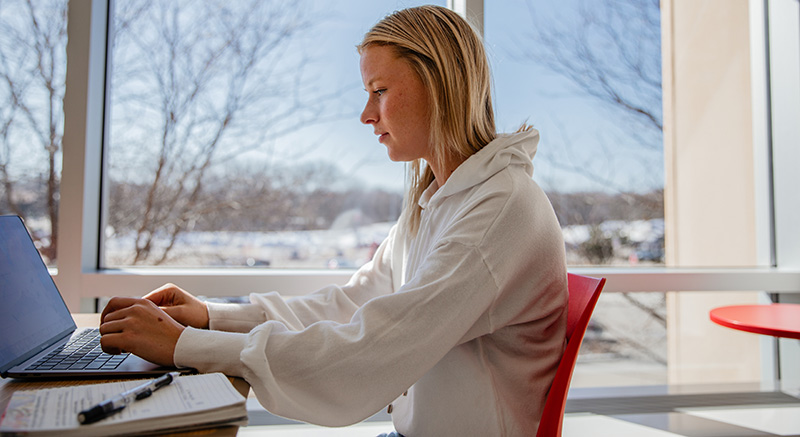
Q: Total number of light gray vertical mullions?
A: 3